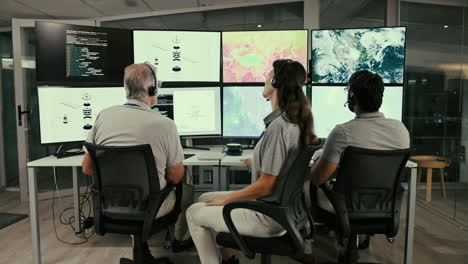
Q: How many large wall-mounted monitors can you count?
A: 8